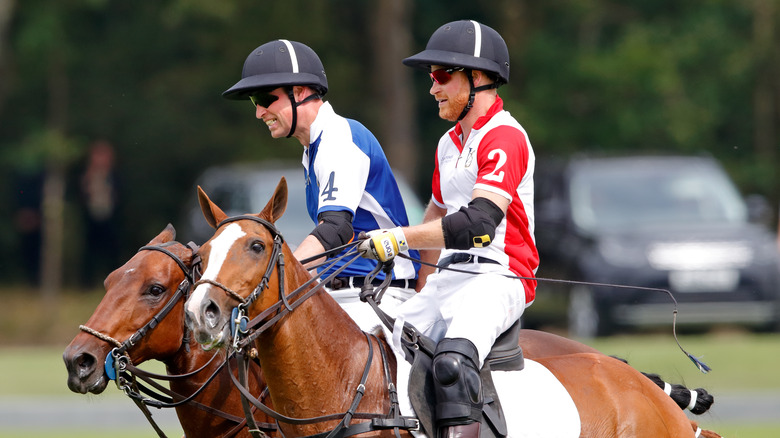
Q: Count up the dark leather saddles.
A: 1